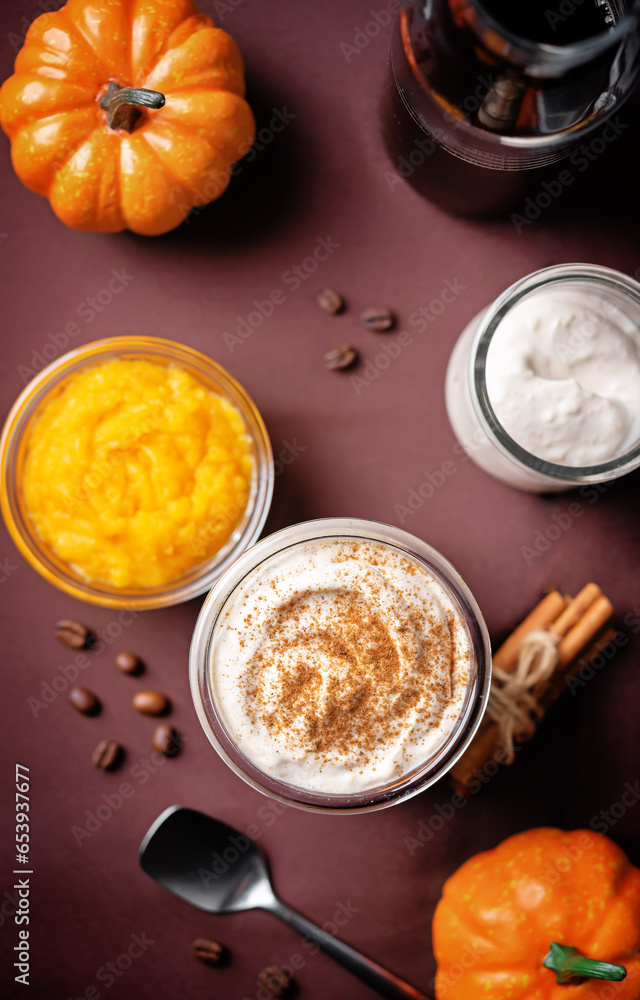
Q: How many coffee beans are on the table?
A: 11